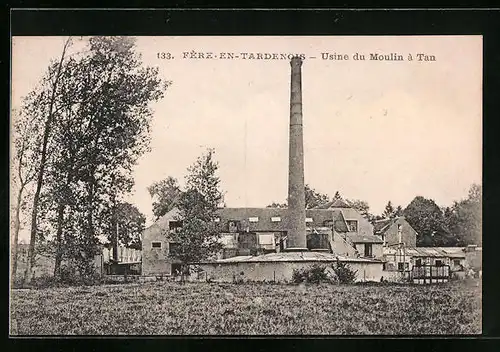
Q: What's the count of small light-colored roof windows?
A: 4